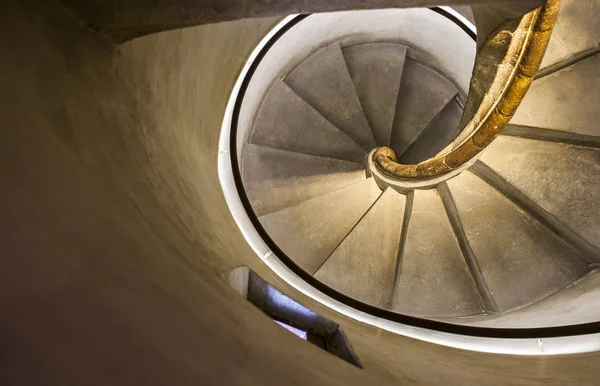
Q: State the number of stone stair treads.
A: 13